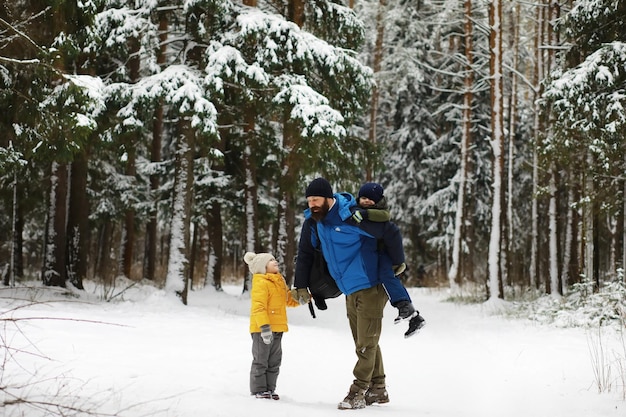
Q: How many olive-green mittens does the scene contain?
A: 2